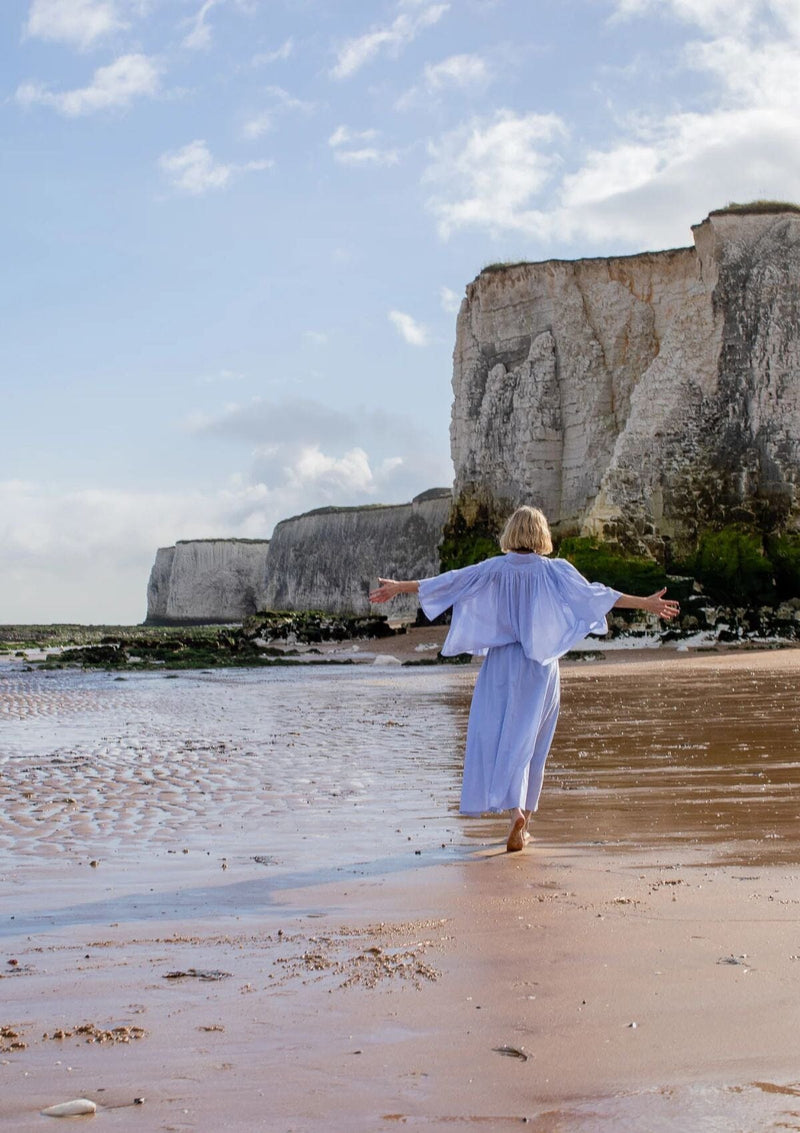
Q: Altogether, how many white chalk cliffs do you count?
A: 3